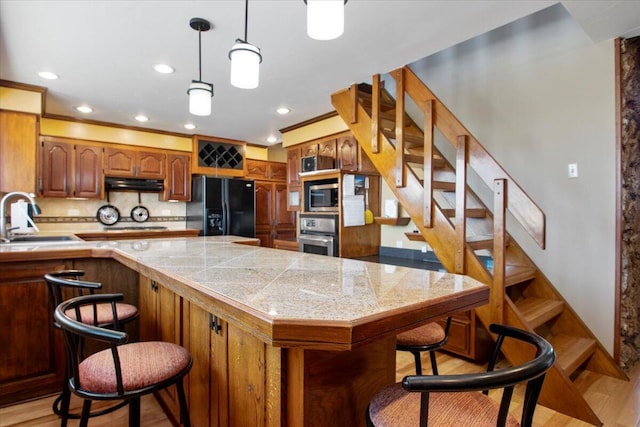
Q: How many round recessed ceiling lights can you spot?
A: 7